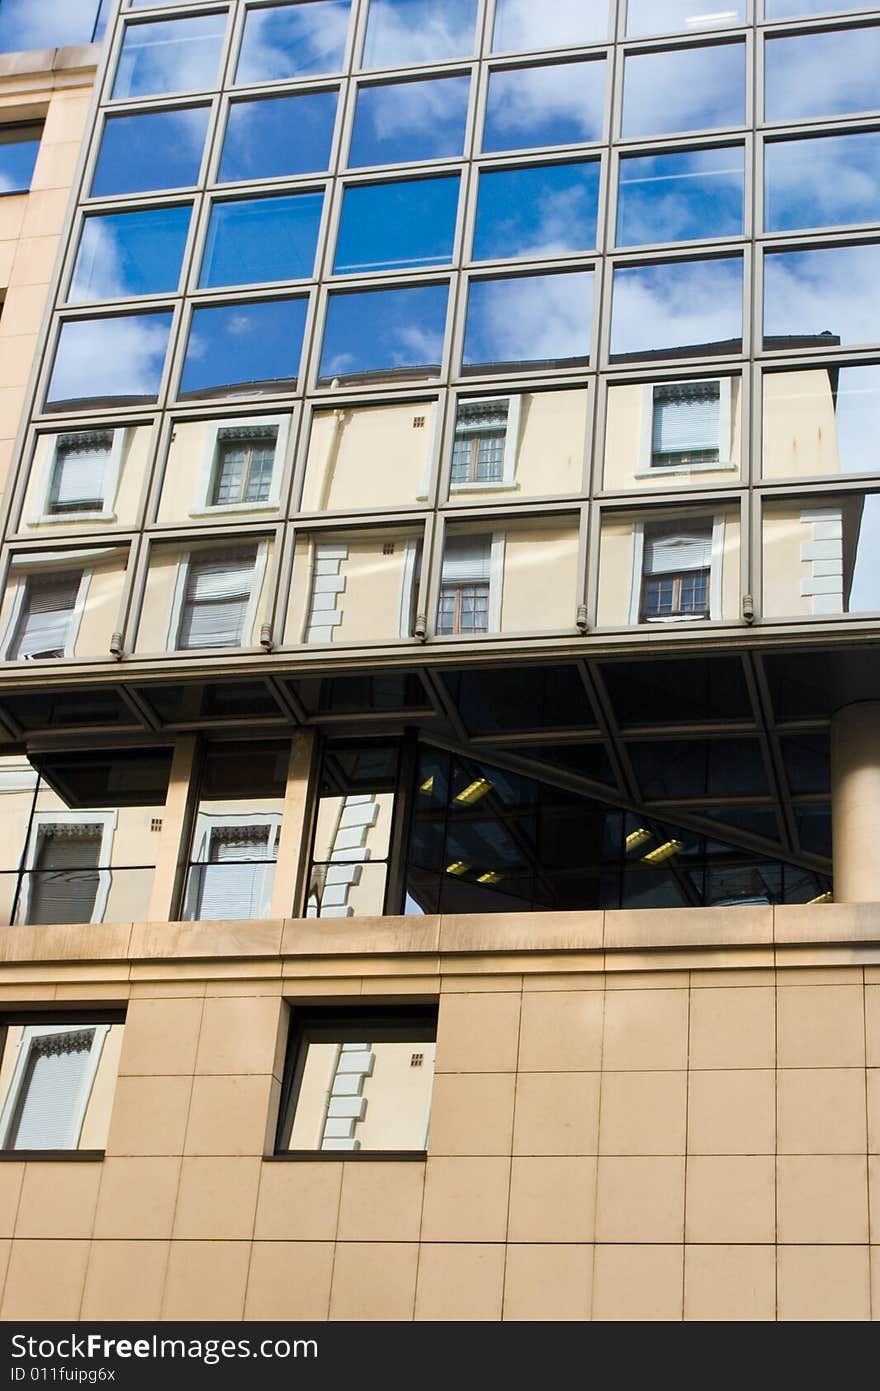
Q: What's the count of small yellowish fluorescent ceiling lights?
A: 7